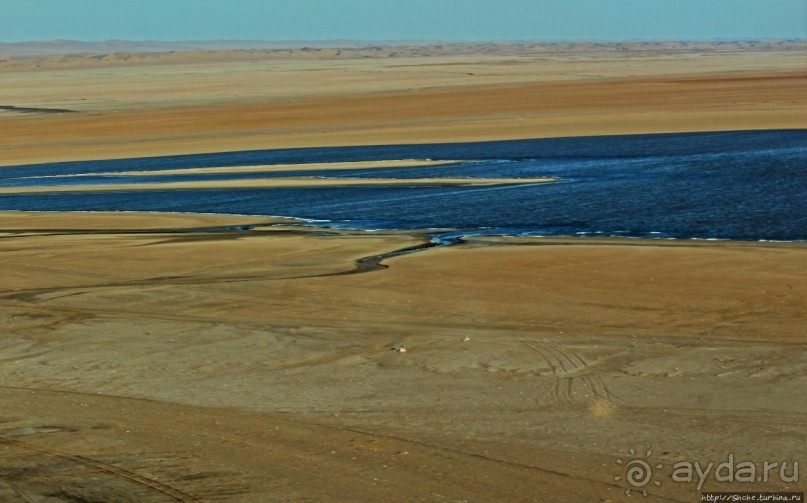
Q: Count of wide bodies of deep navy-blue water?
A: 1